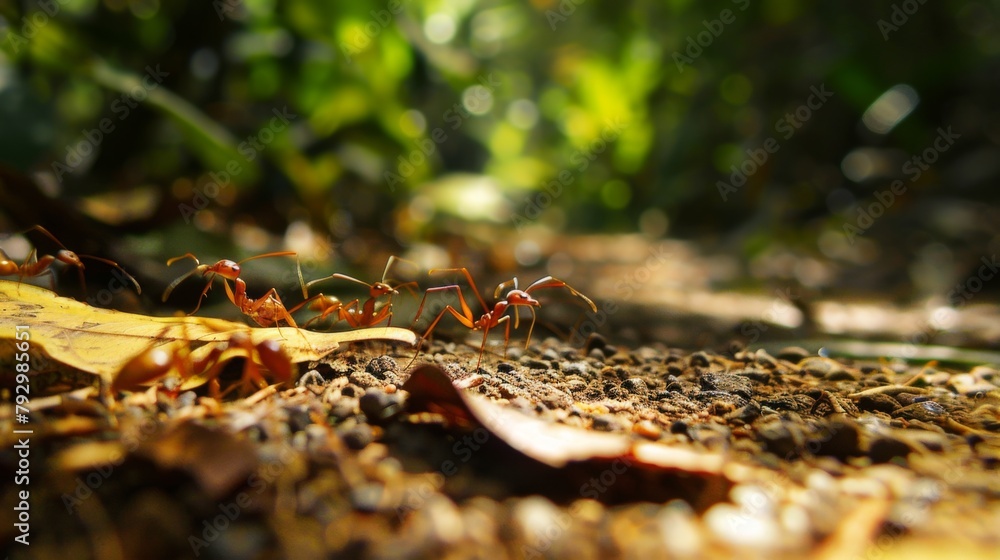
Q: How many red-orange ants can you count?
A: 5